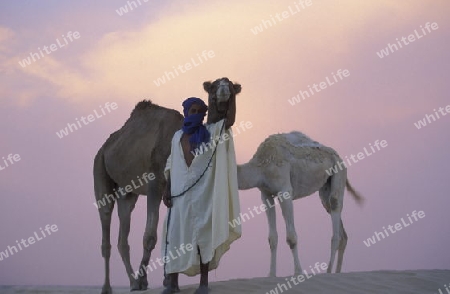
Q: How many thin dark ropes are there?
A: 1